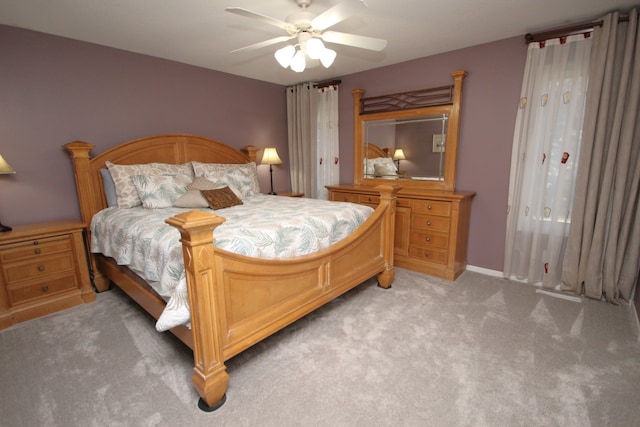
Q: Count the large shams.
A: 2